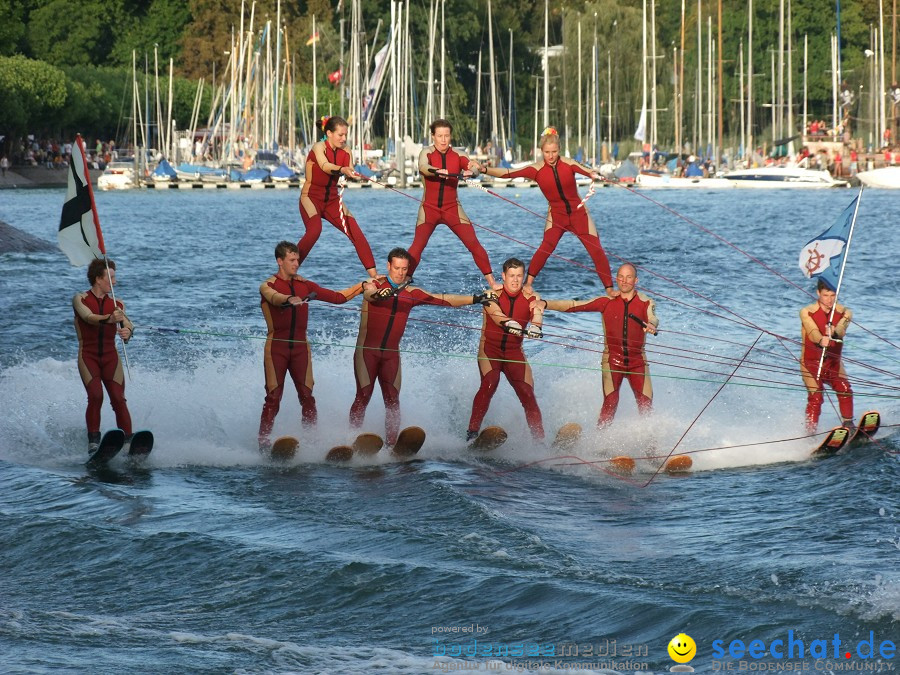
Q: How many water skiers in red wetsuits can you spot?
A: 9